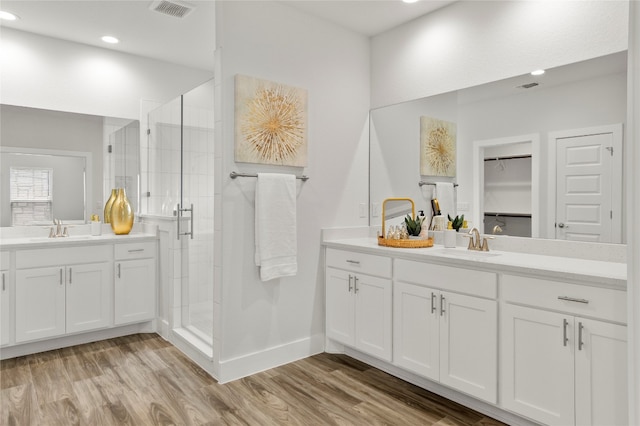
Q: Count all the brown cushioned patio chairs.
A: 0